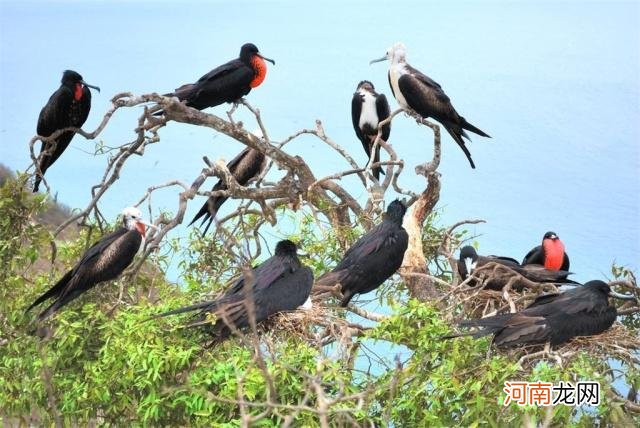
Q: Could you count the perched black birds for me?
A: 11